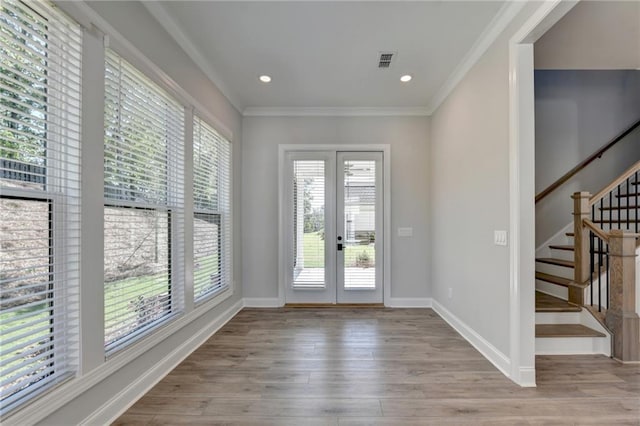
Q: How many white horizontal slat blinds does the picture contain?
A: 5